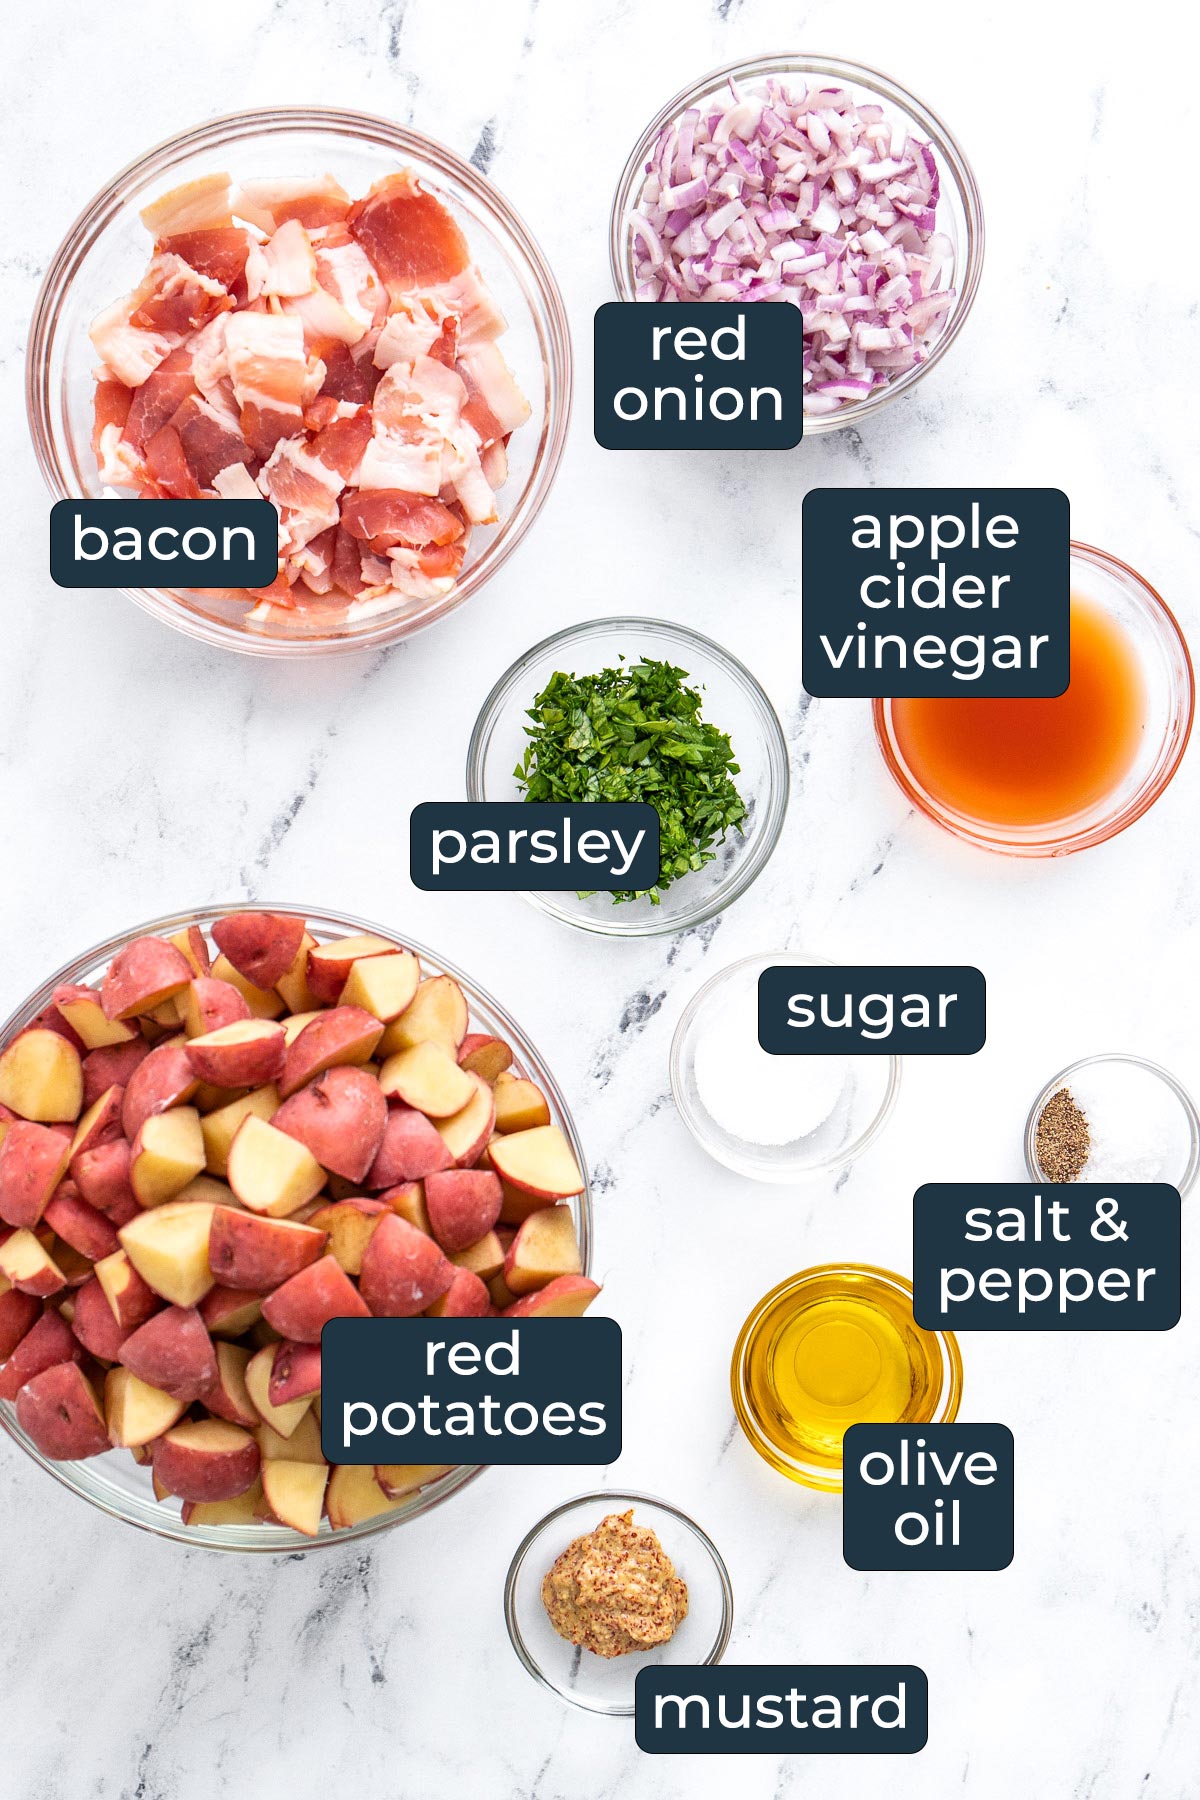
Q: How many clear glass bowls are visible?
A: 9